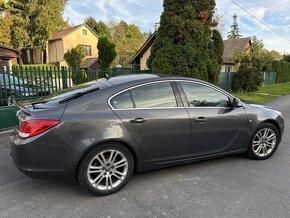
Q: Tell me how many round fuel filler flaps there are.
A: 1